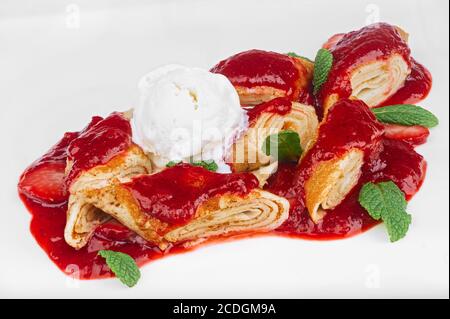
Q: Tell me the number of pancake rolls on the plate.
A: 6